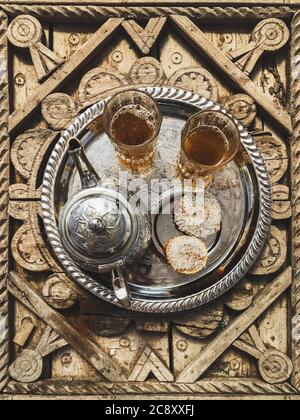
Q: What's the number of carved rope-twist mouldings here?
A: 4